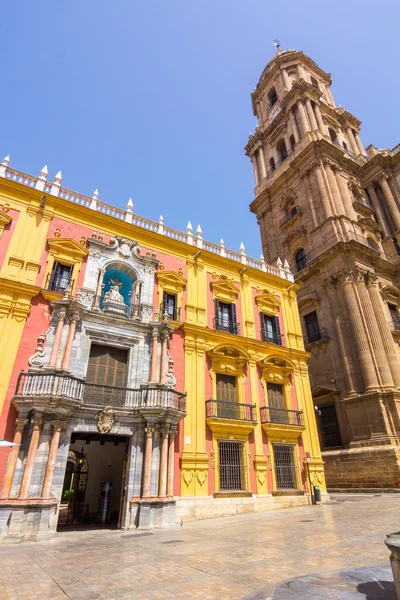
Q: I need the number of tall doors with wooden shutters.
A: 3